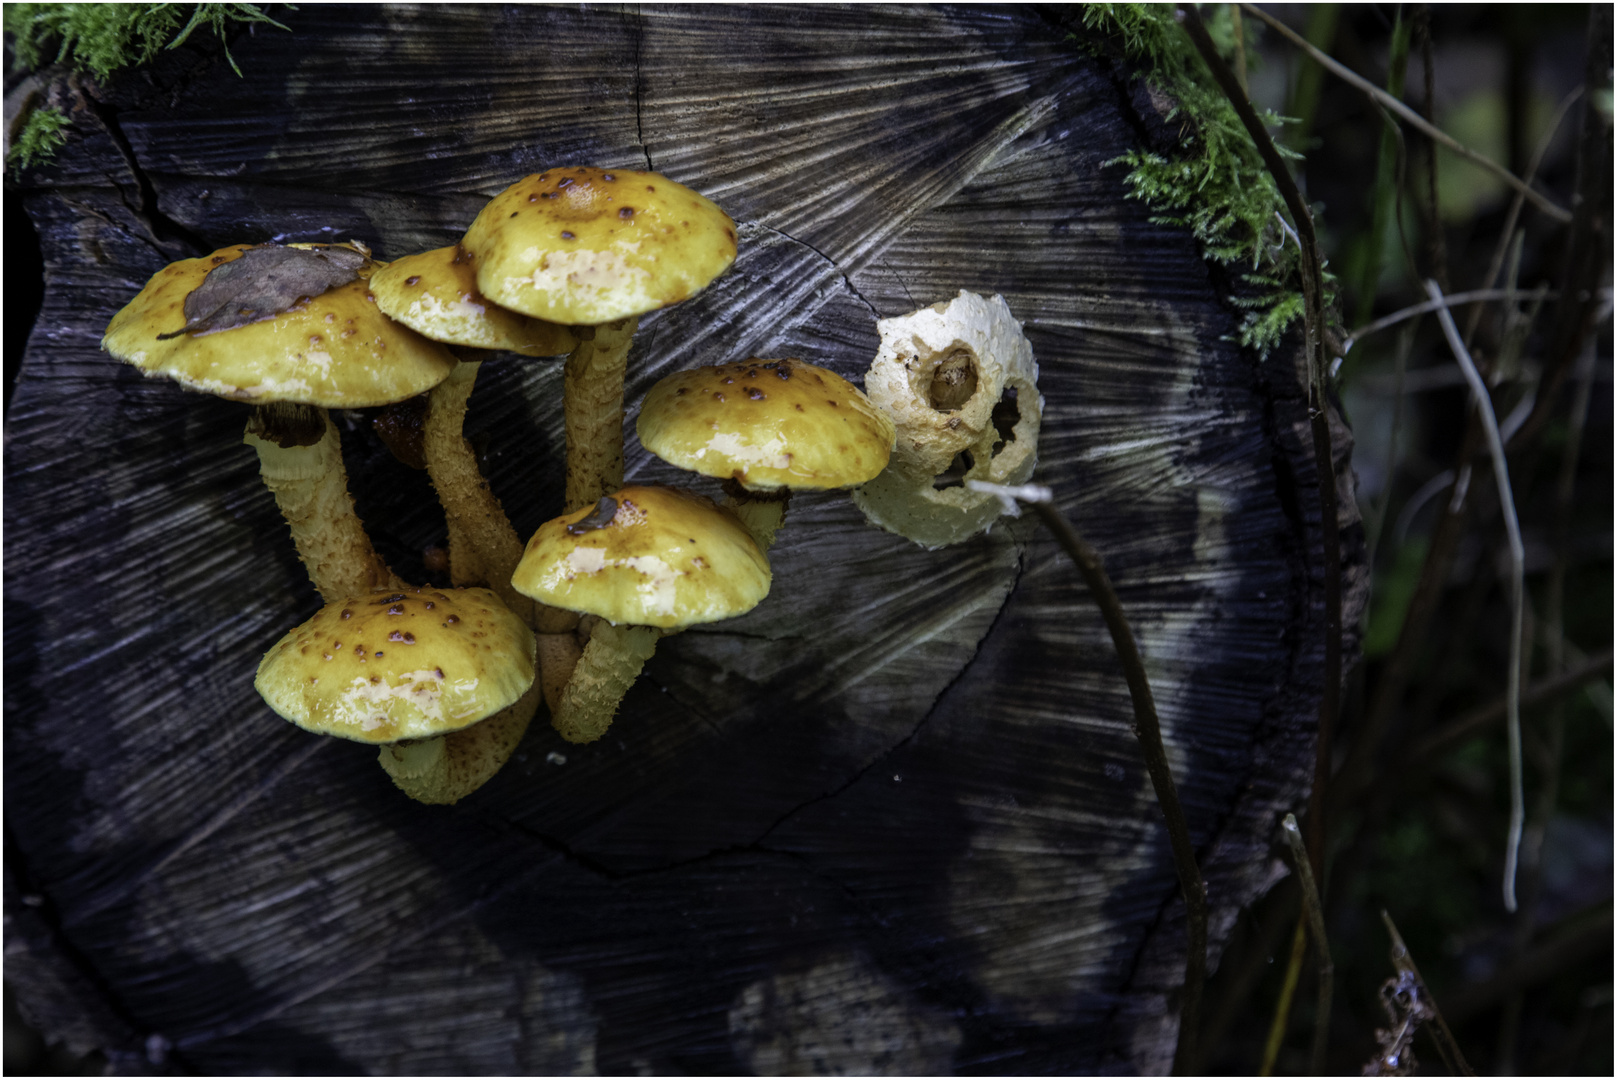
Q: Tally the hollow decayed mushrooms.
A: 1